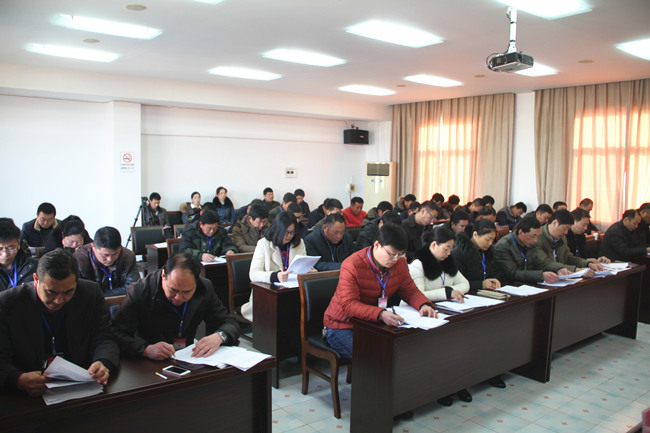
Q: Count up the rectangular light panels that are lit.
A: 11